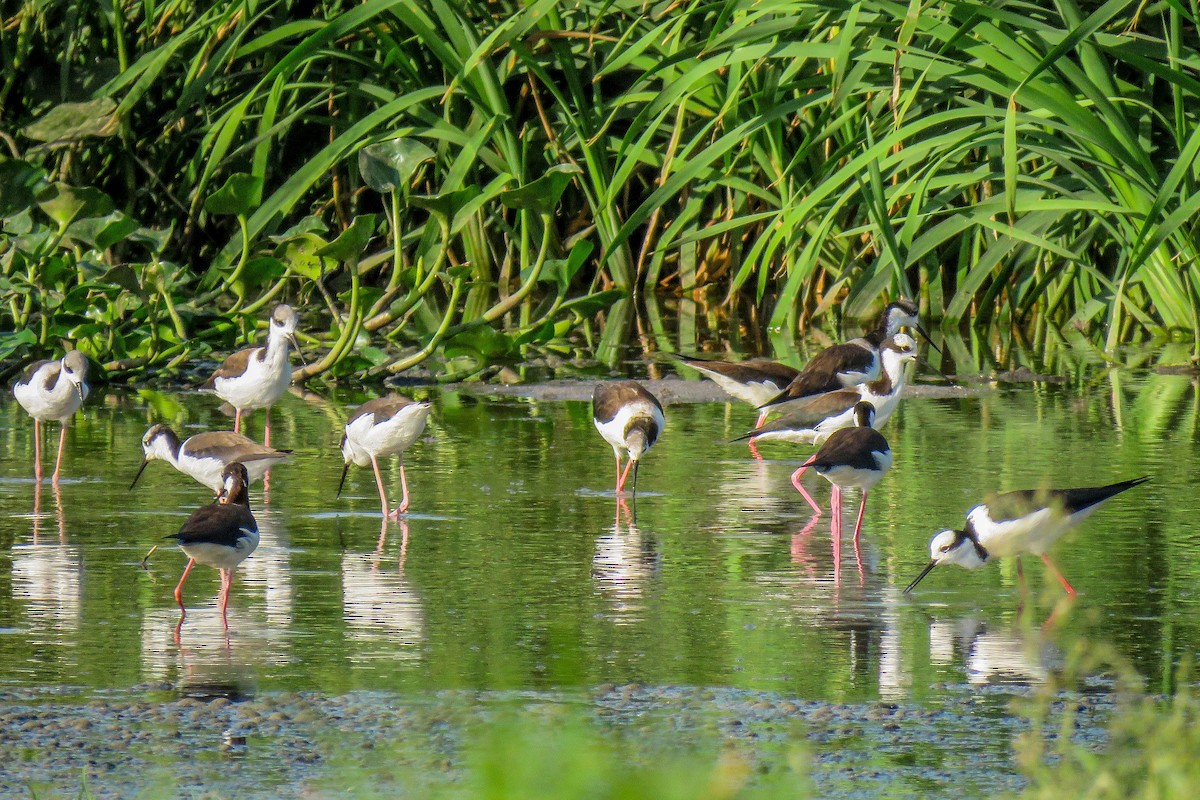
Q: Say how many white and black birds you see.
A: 11